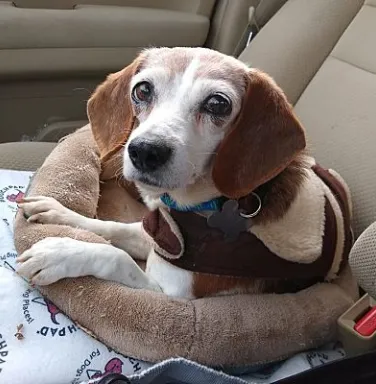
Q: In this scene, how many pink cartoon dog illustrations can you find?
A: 3